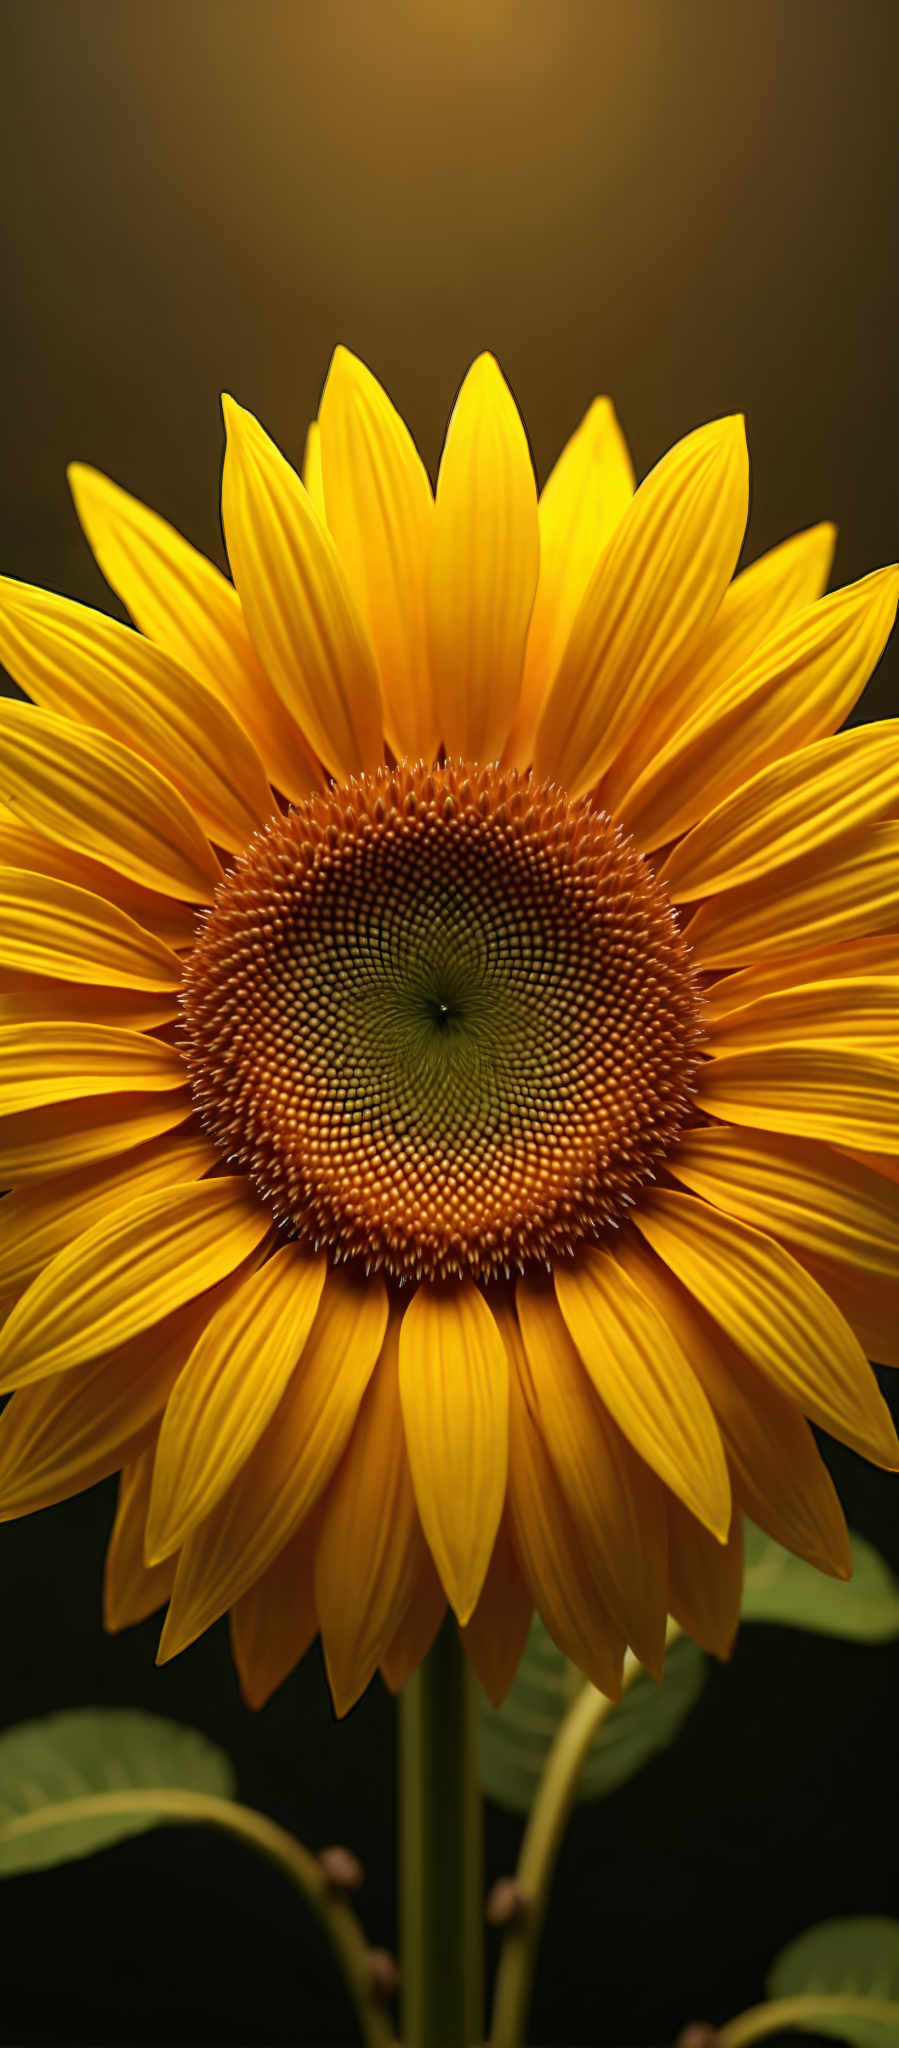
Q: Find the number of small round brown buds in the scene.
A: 4